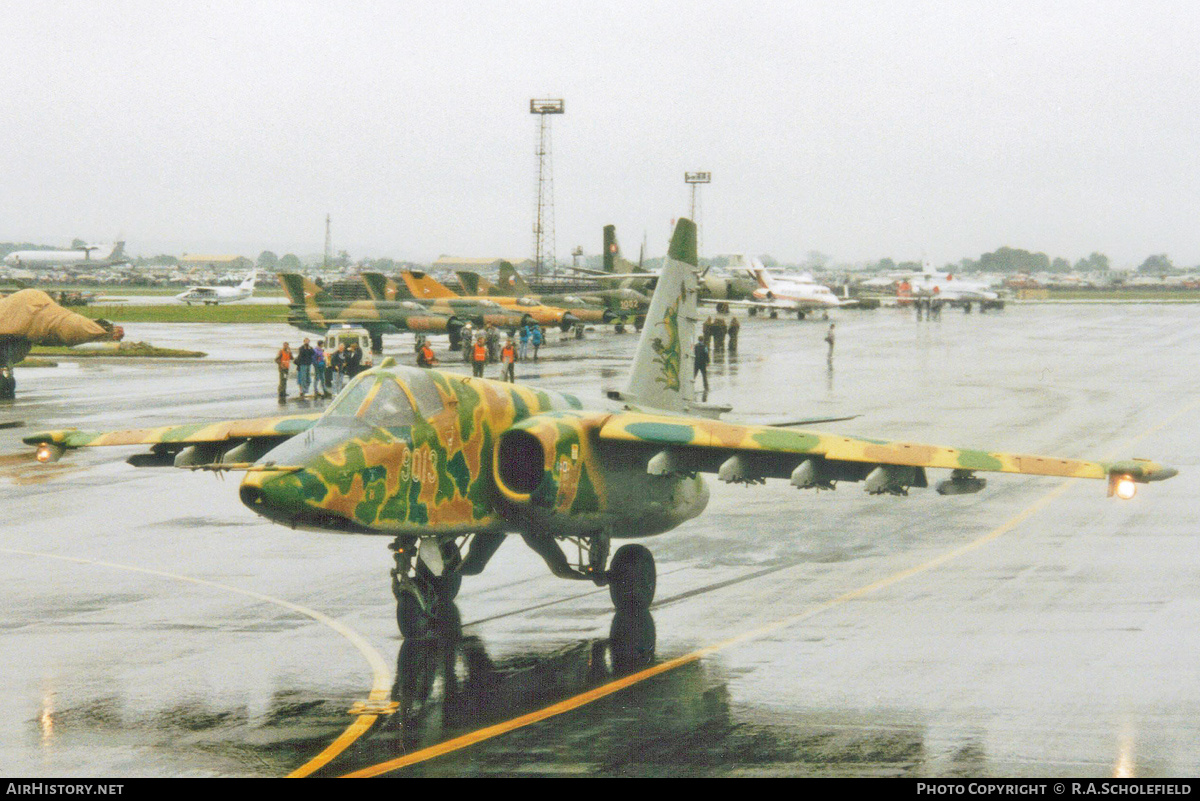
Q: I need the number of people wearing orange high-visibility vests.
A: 4